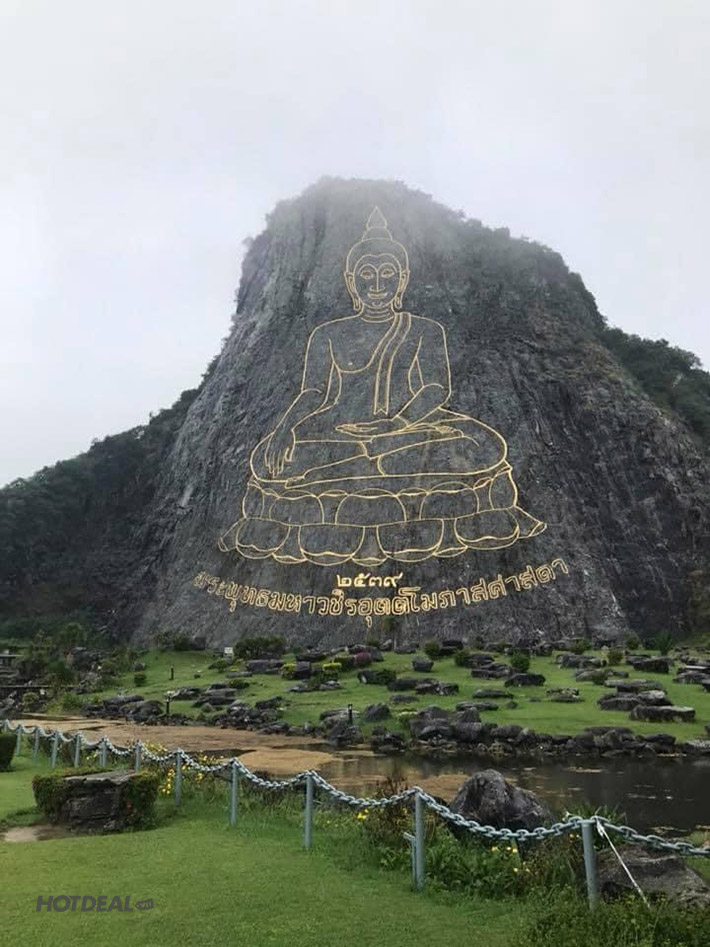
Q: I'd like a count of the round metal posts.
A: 12